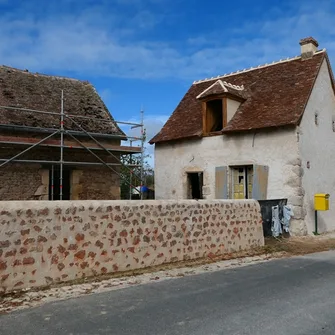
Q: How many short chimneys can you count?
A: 1